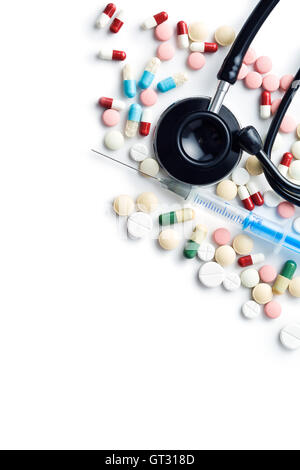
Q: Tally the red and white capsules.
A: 13